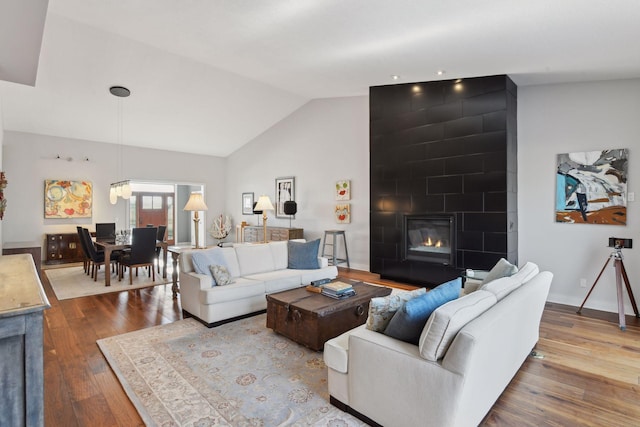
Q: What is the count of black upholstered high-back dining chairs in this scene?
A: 6